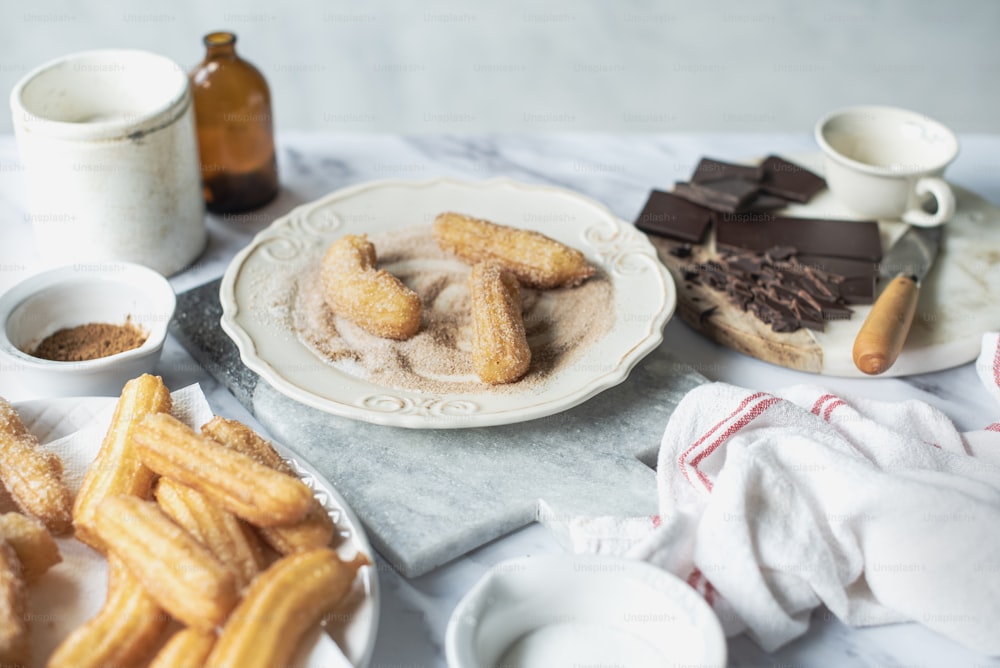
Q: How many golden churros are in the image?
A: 14